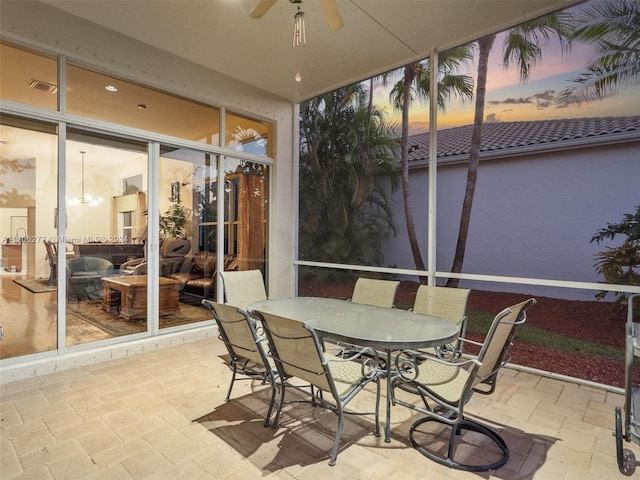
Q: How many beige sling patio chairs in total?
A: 6